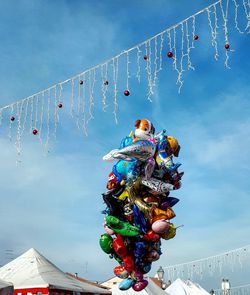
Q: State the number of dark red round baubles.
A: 10